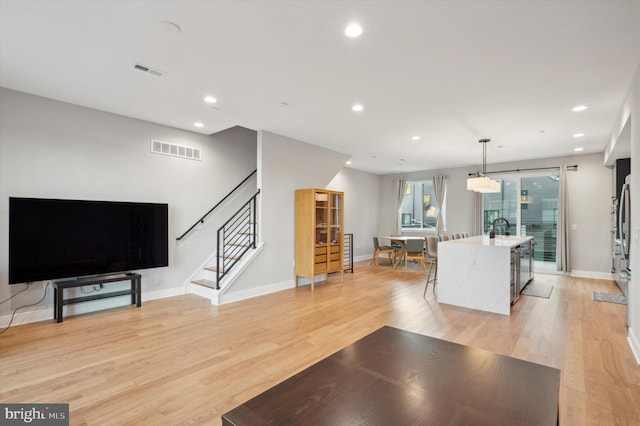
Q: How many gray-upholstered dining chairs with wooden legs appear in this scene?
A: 3